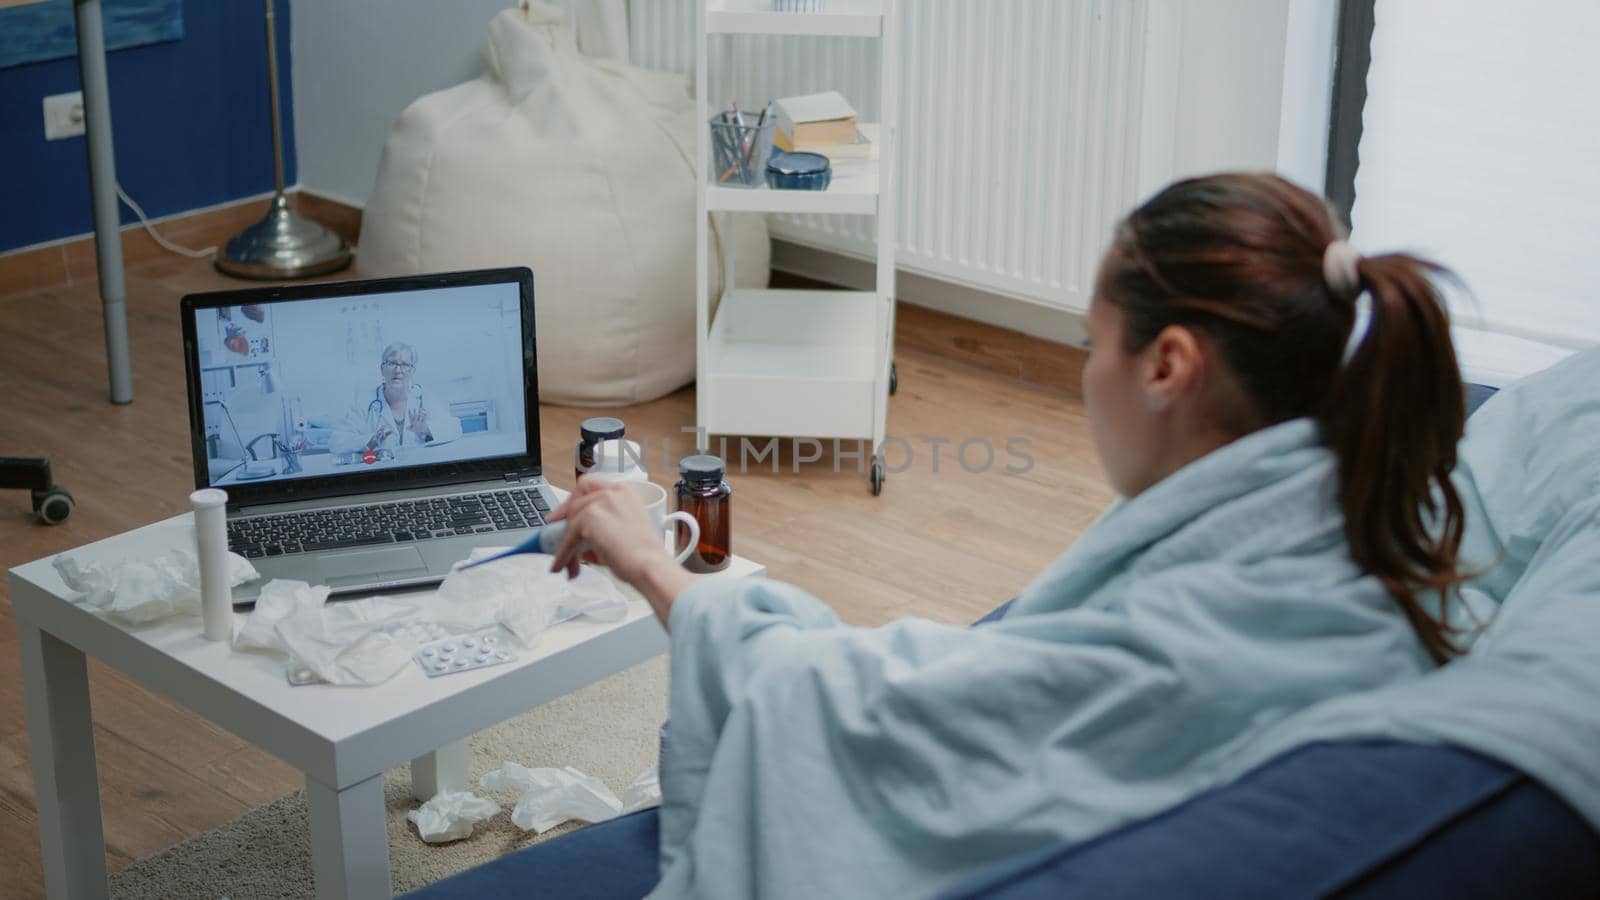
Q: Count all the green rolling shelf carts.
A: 0